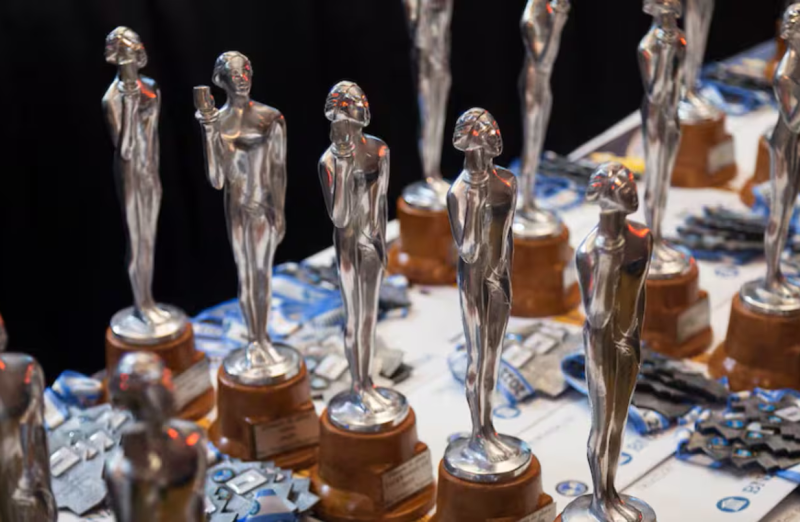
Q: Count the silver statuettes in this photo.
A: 12